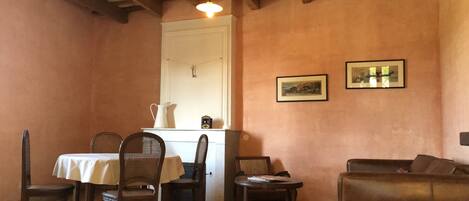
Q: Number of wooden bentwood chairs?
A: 4